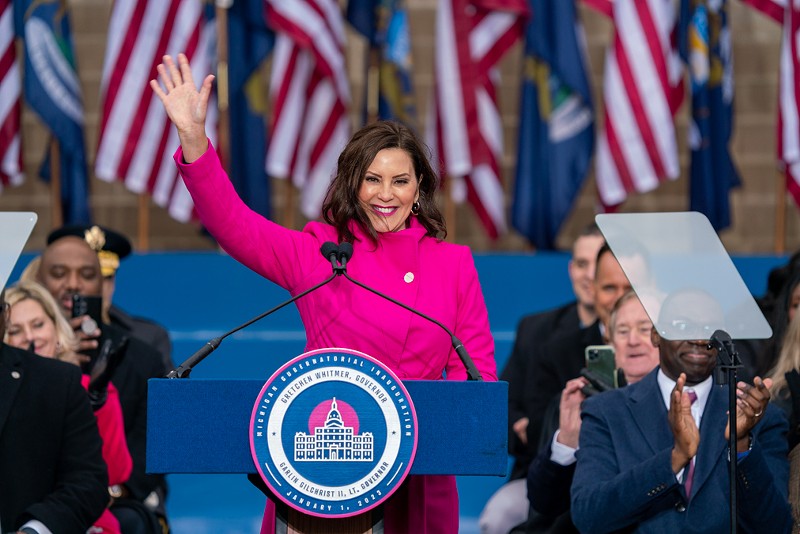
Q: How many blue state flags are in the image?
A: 5